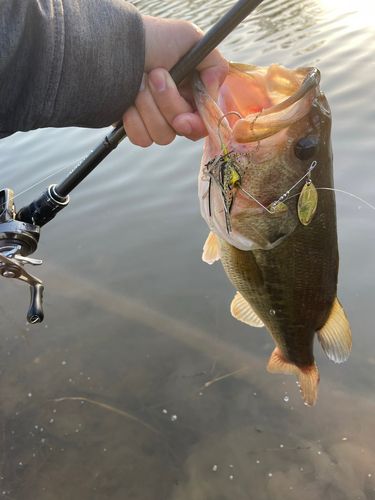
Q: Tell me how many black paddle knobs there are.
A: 1